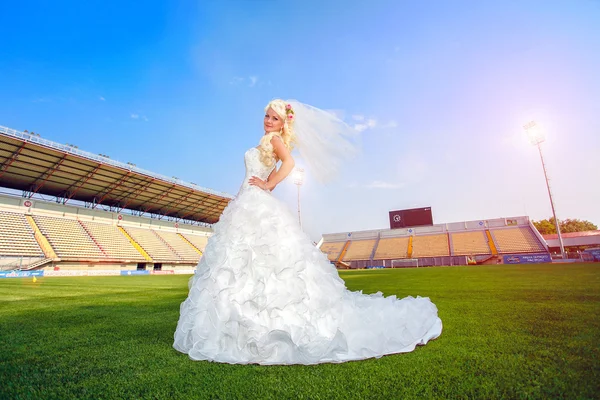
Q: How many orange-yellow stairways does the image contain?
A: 6